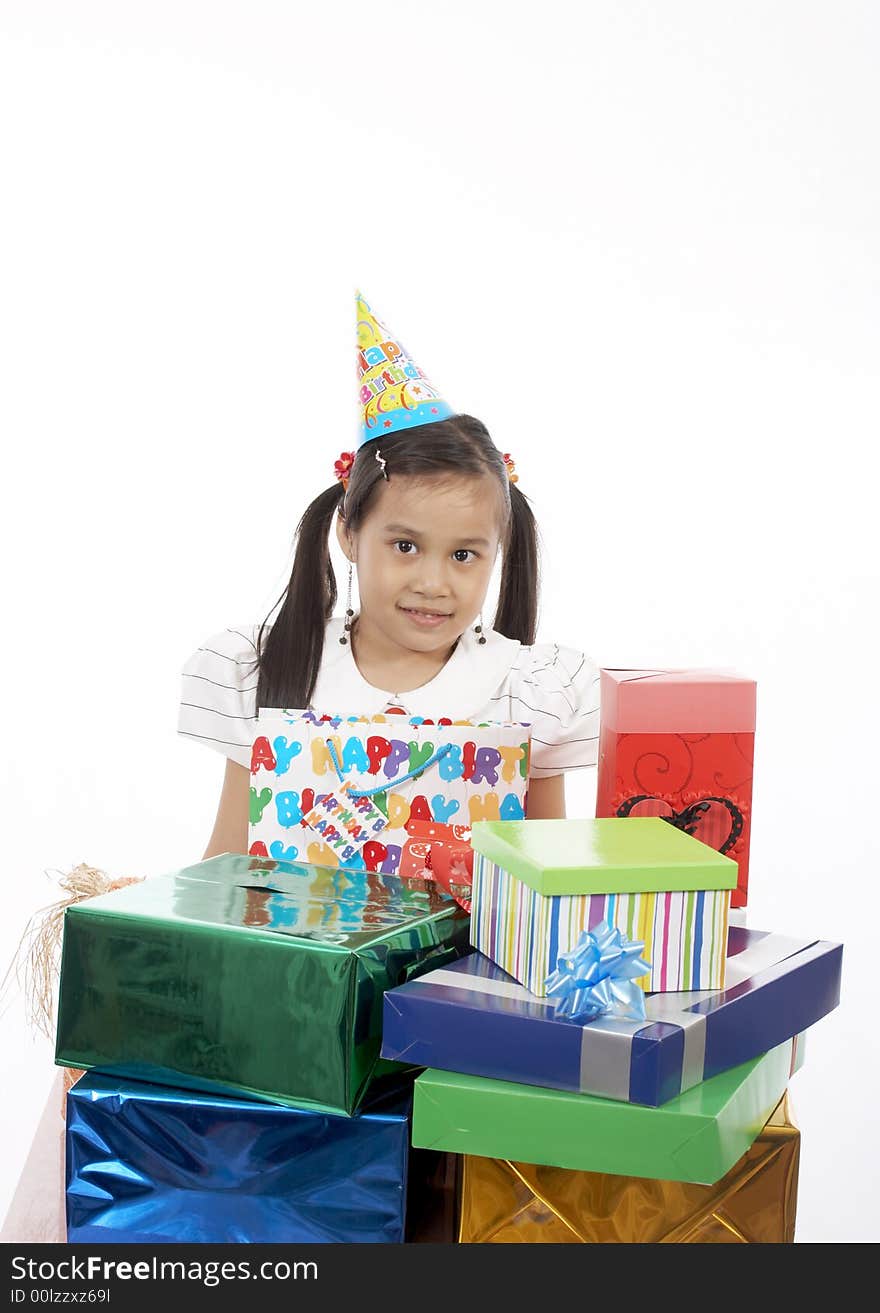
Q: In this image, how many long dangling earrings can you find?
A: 2